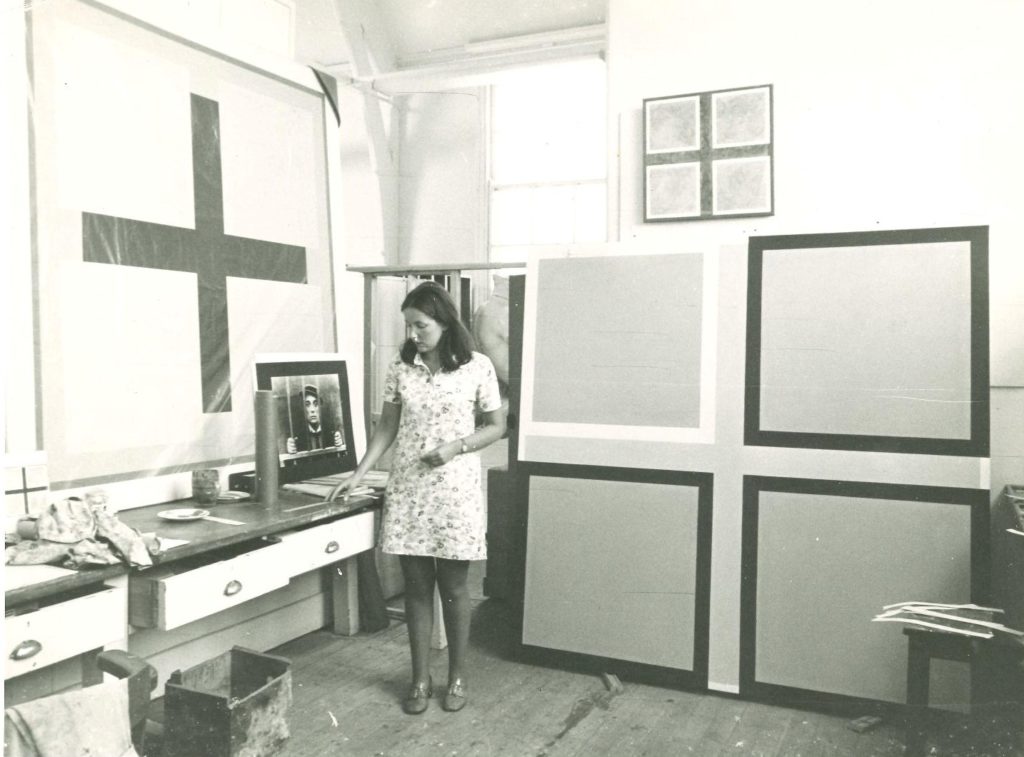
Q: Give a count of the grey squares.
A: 8